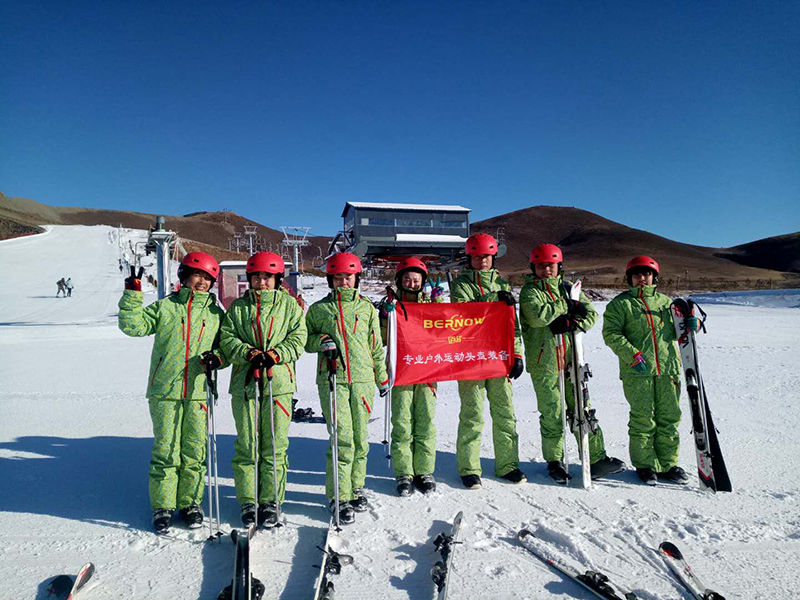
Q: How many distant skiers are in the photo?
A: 2